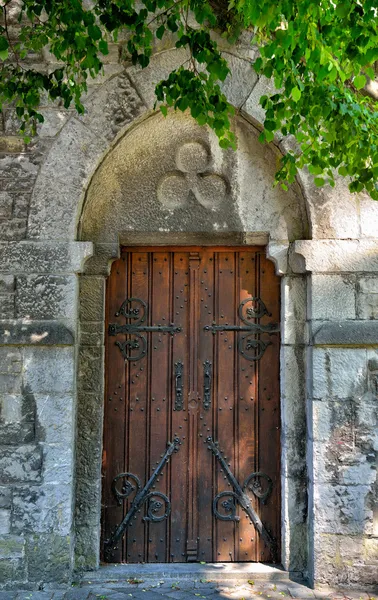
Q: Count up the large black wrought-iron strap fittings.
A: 4